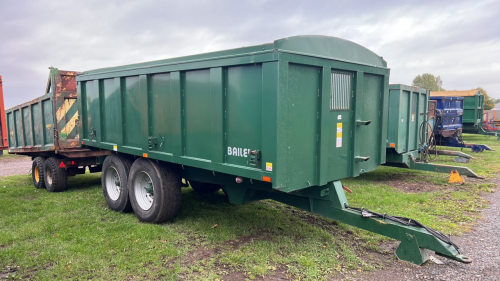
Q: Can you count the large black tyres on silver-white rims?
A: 2